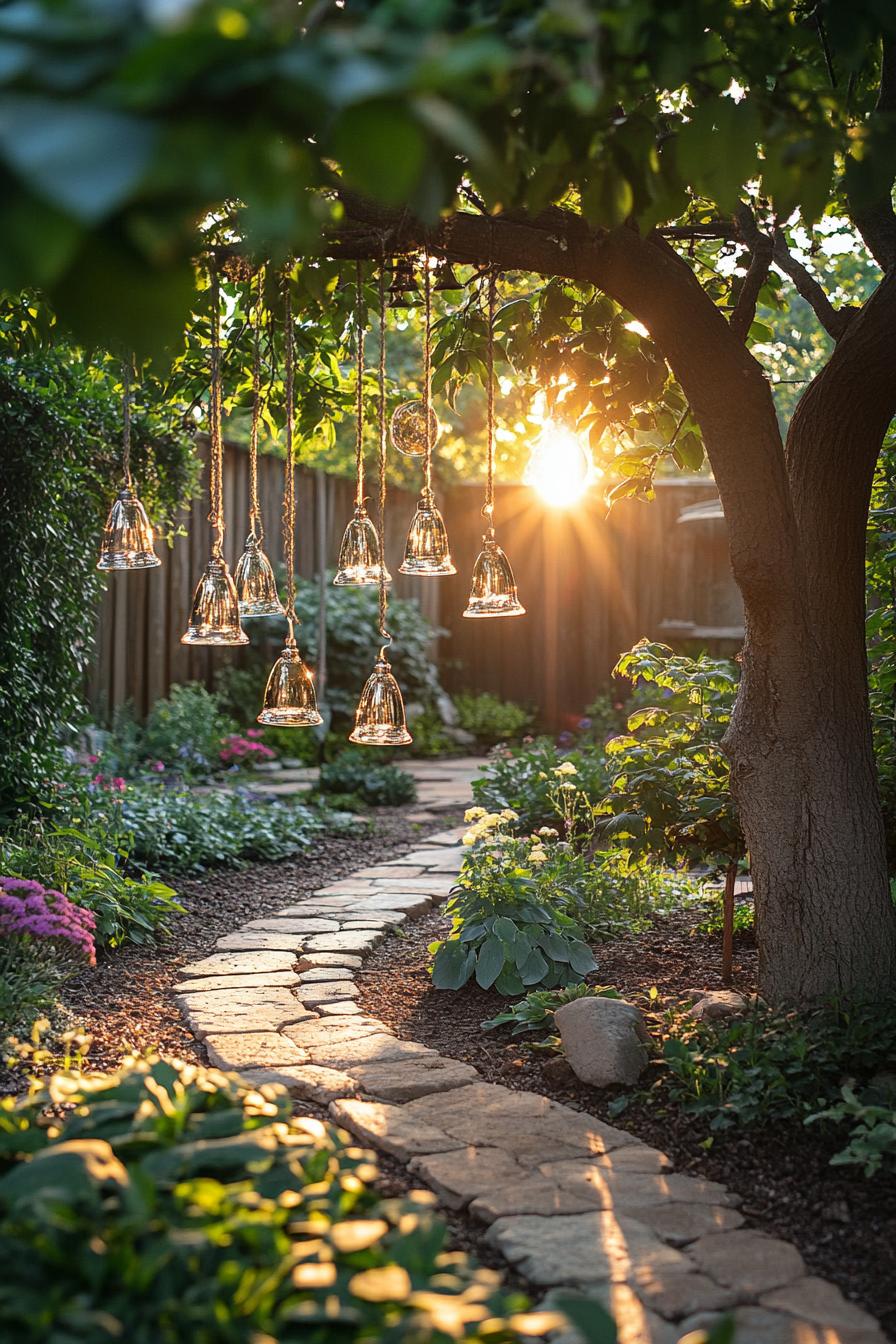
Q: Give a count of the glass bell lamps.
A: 8